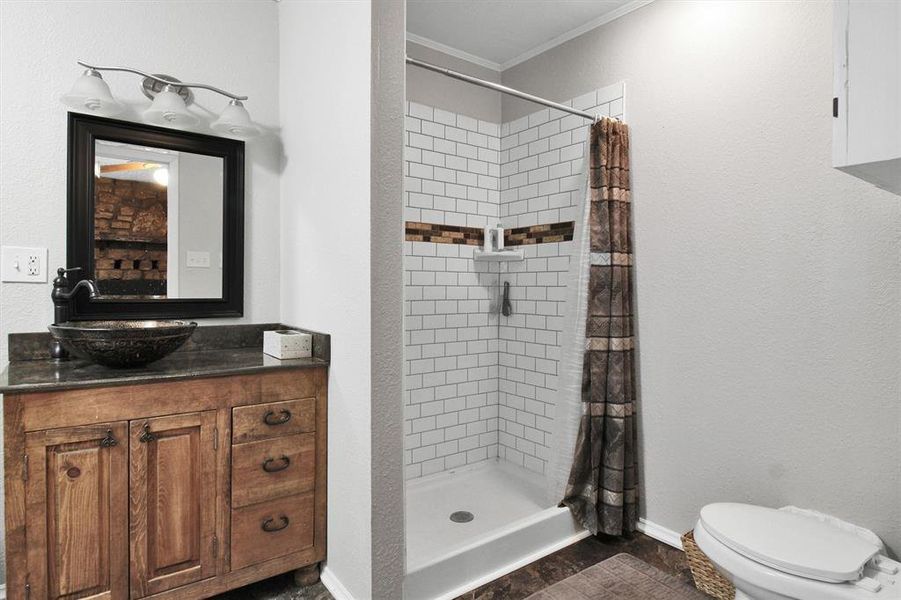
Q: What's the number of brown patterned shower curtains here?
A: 1